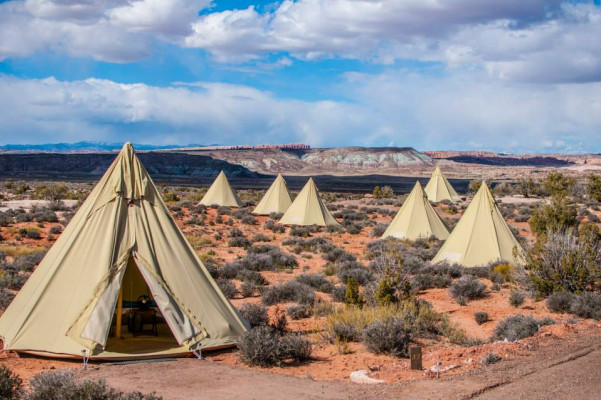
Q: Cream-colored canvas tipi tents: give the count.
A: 7